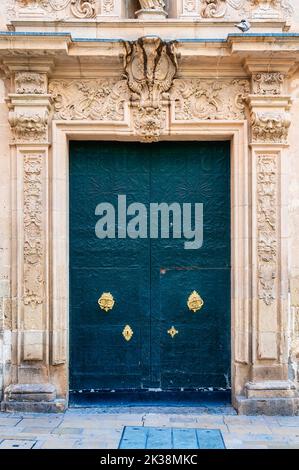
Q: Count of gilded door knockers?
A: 2